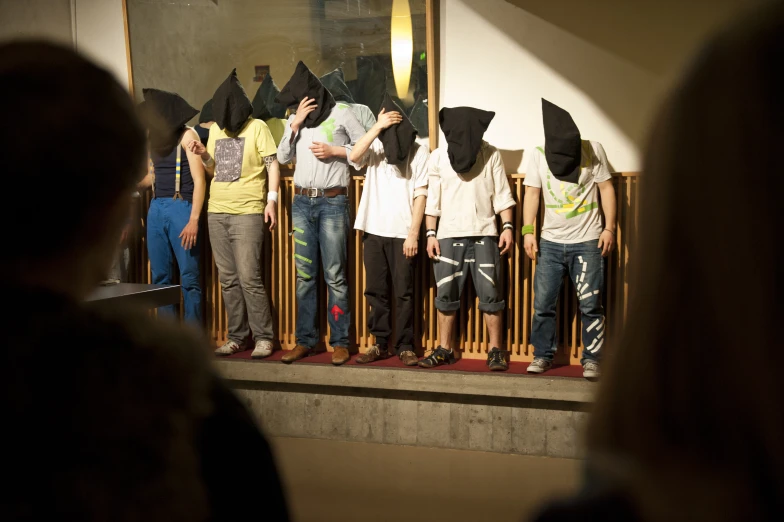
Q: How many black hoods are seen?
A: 6